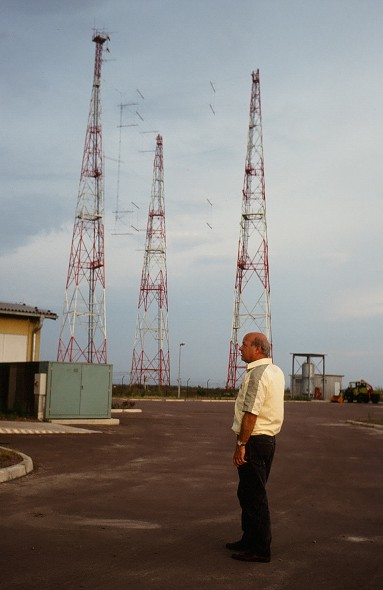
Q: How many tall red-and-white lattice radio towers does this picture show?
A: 3